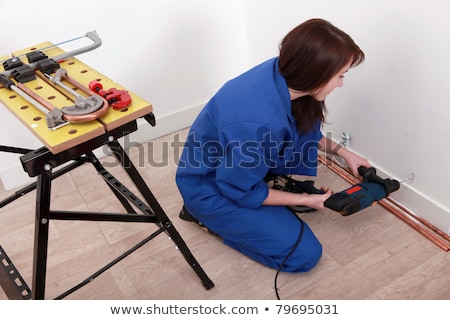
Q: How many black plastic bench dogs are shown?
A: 4